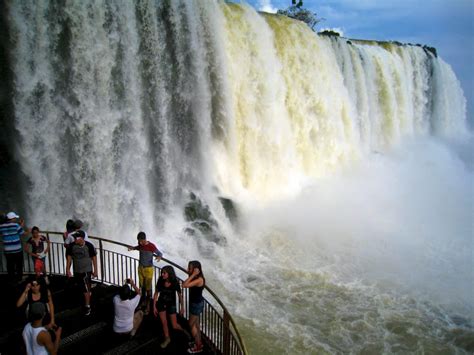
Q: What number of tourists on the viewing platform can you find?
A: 11